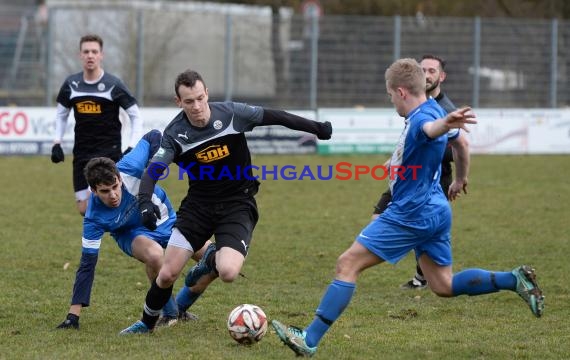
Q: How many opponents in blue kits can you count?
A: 2